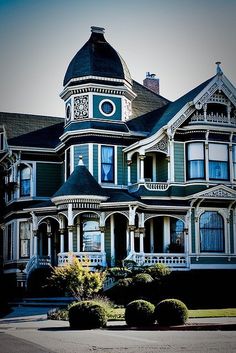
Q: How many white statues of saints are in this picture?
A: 0